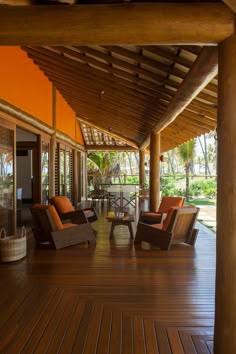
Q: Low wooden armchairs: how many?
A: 4